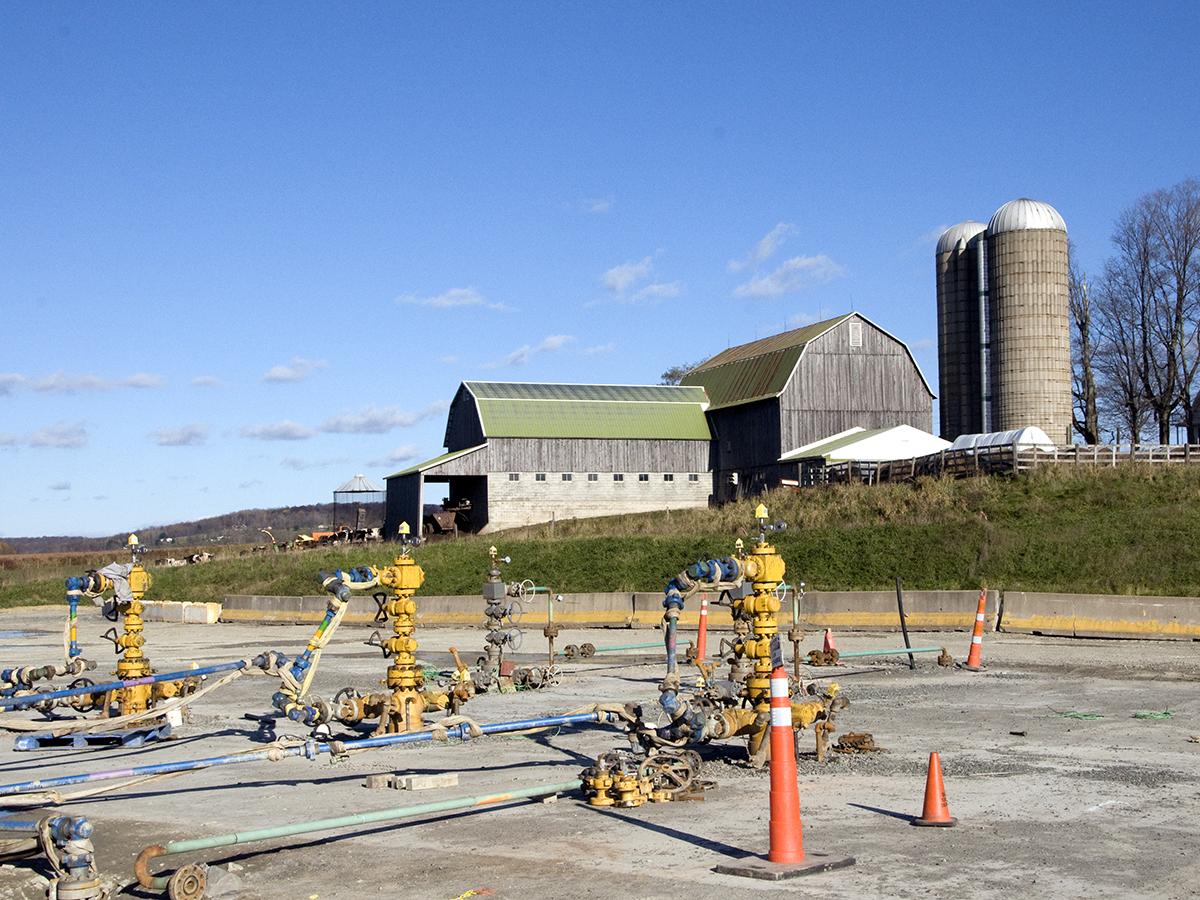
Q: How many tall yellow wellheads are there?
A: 3